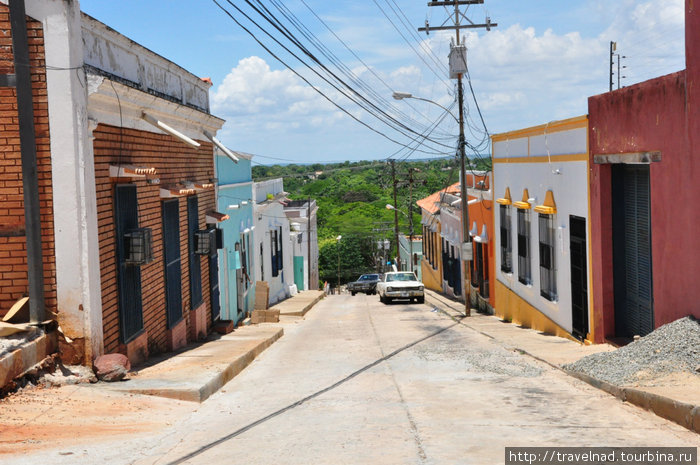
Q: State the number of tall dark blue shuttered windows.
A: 3